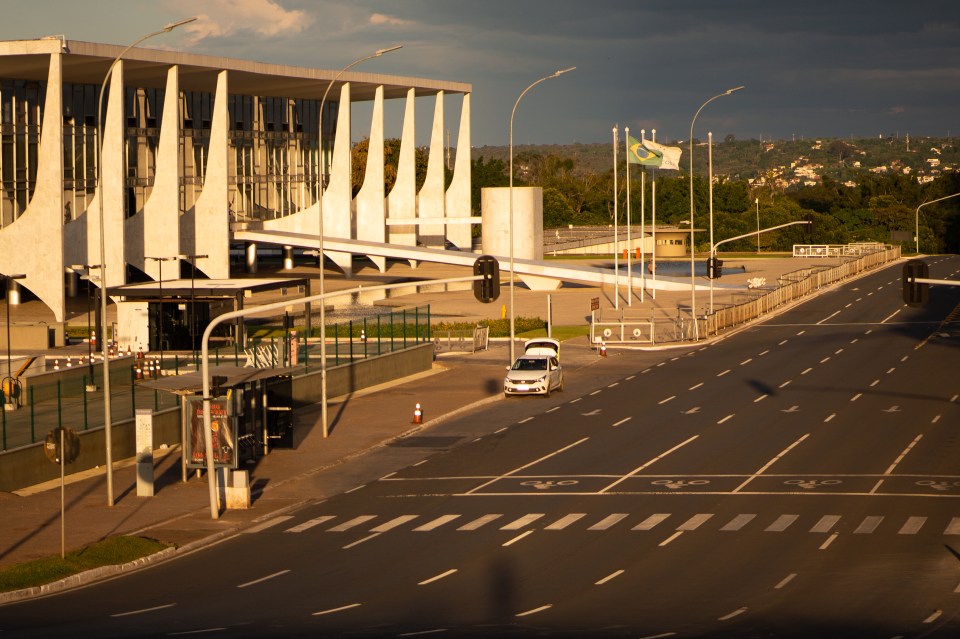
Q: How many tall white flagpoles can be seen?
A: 5